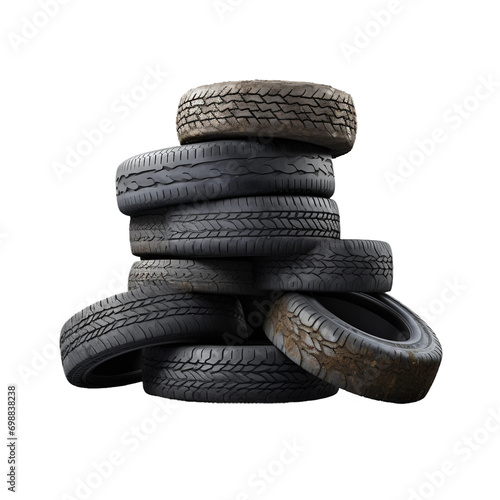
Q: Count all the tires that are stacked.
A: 8